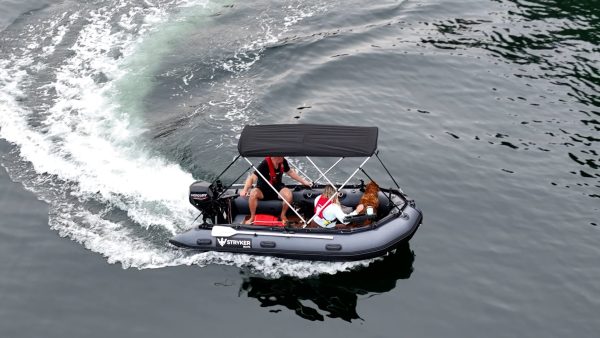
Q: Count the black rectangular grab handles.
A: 3